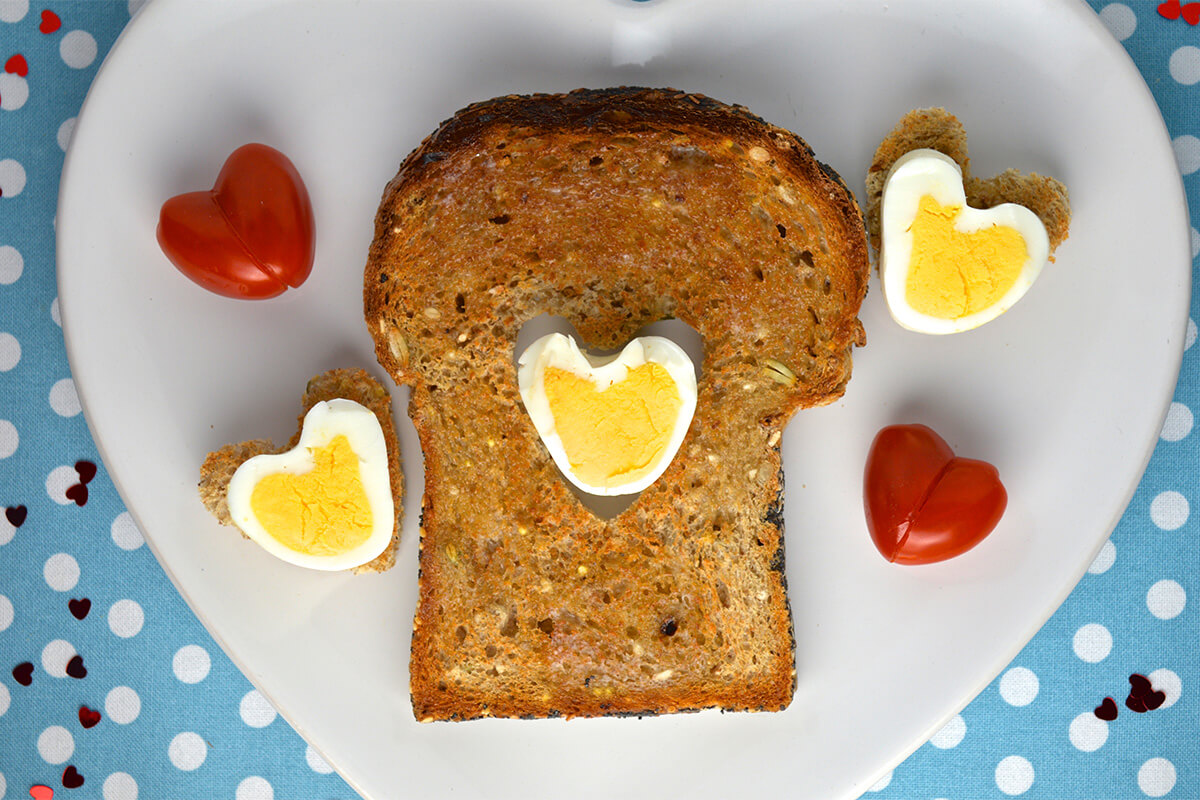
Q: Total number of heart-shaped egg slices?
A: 3